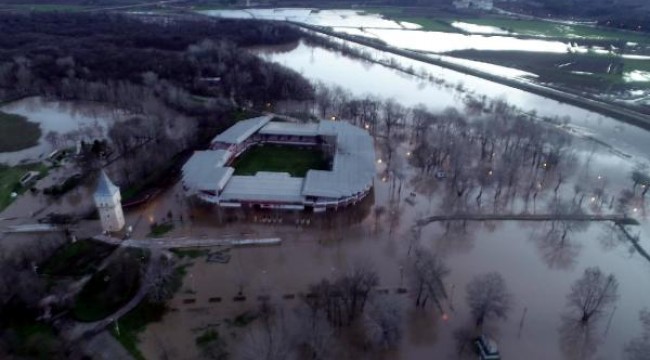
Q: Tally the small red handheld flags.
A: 0